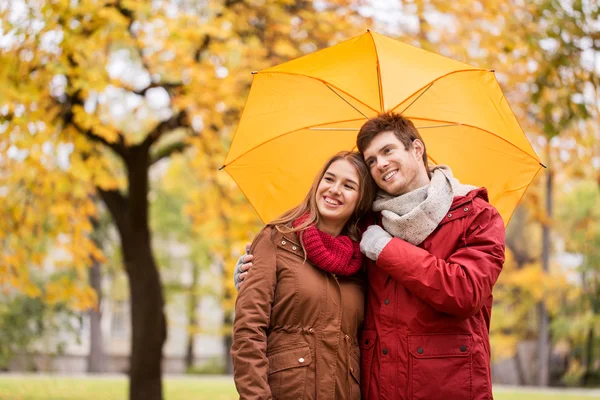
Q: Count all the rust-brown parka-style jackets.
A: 1